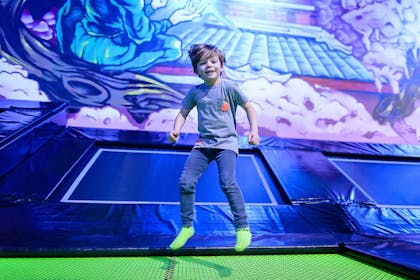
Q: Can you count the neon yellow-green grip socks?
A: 2